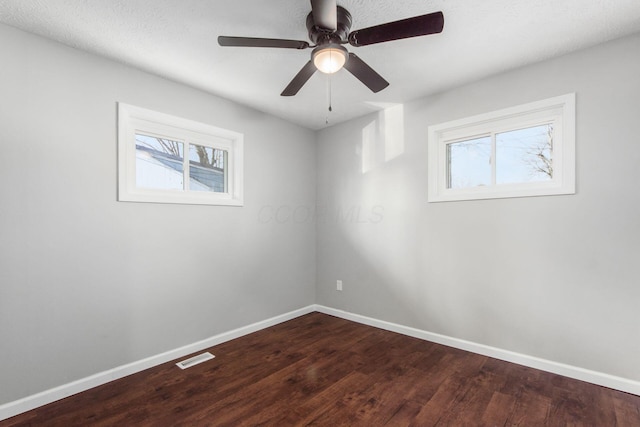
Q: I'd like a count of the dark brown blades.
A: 5